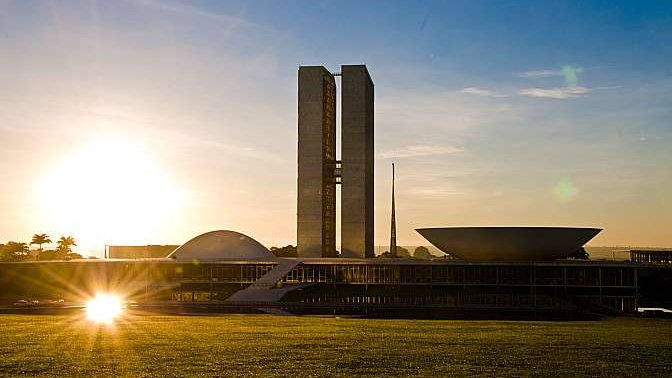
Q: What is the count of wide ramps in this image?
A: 1